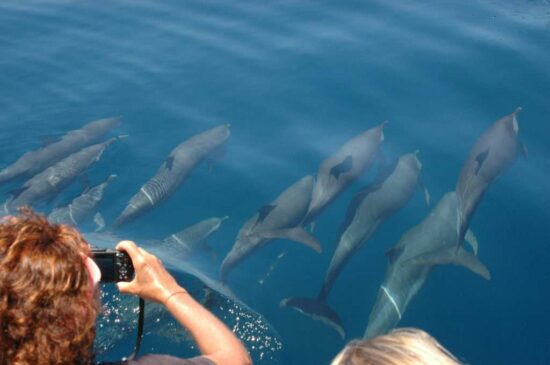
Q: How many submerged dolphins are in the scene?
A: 10